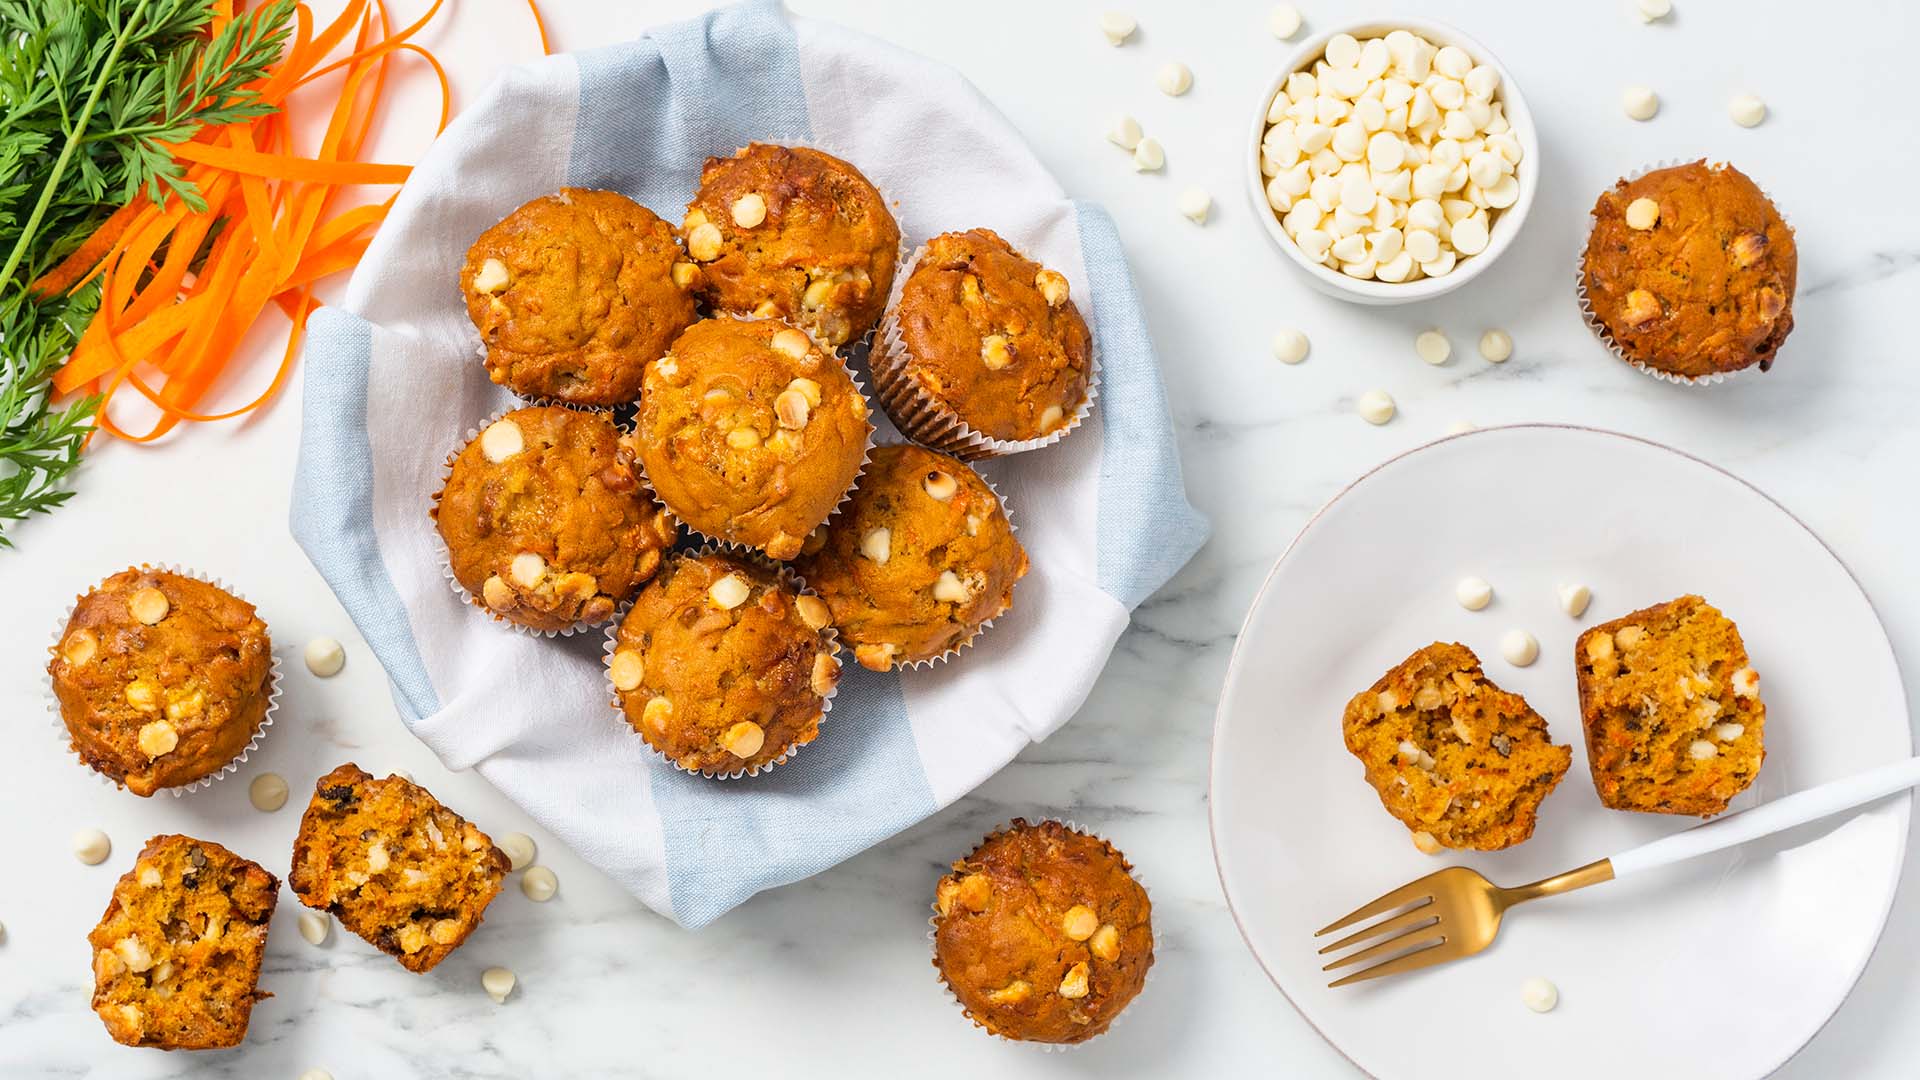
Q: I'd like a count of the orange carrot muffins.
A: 12